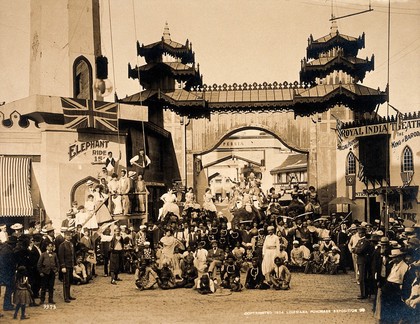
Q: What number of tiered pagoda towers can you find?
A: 2